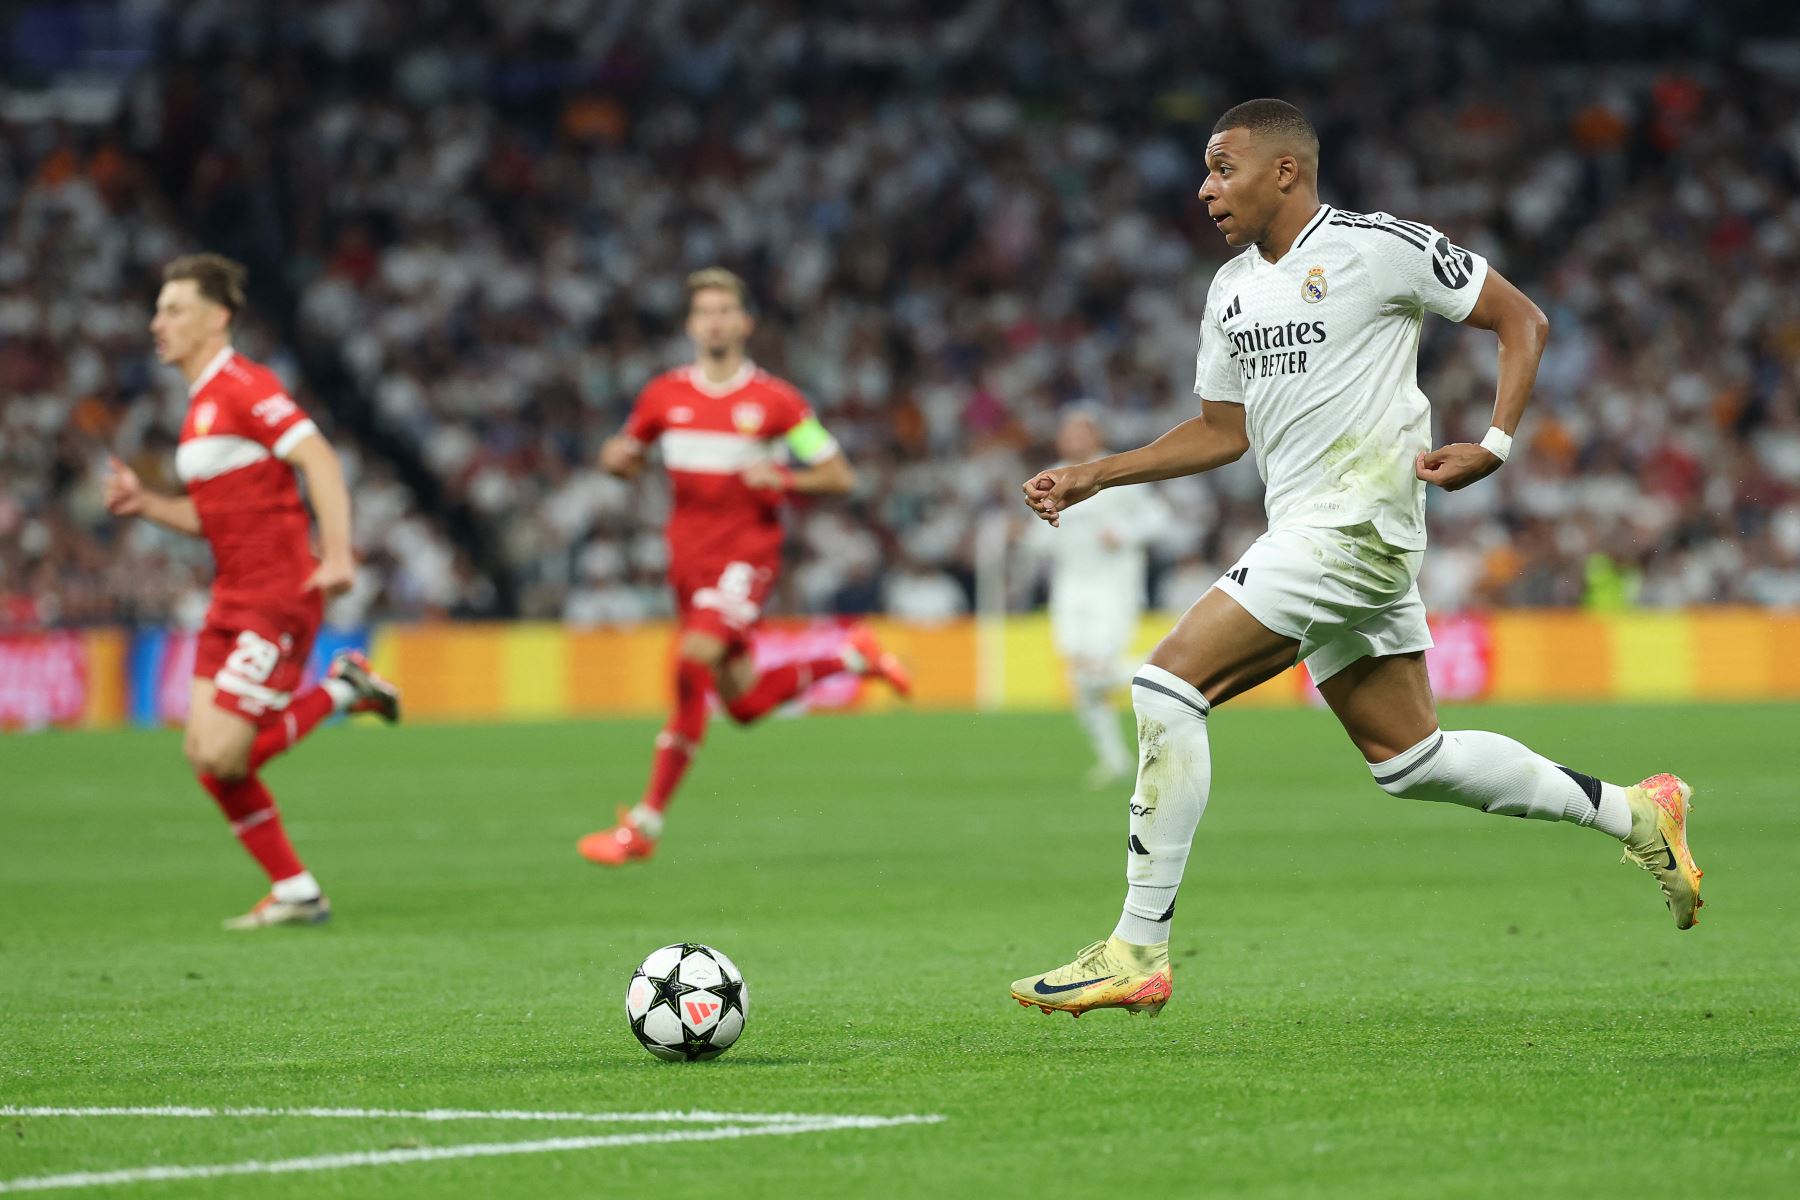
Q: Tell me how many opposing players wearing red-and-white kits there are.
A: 2